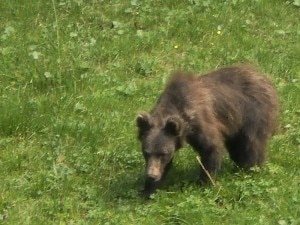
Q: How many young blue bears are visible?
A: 0